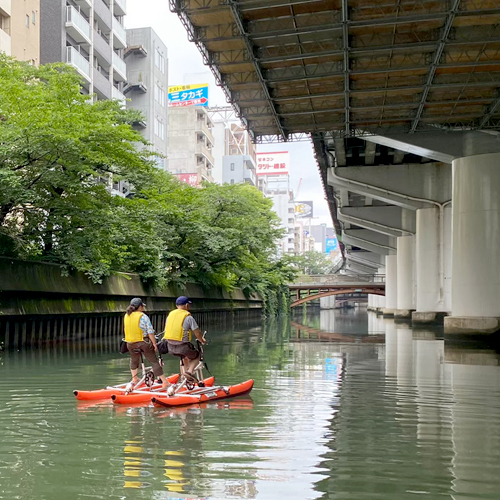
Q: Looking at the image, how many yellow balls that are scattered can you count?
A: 0